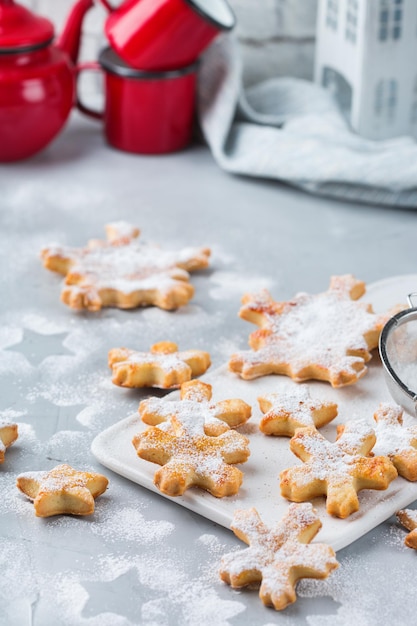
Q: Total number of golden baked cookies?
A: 12